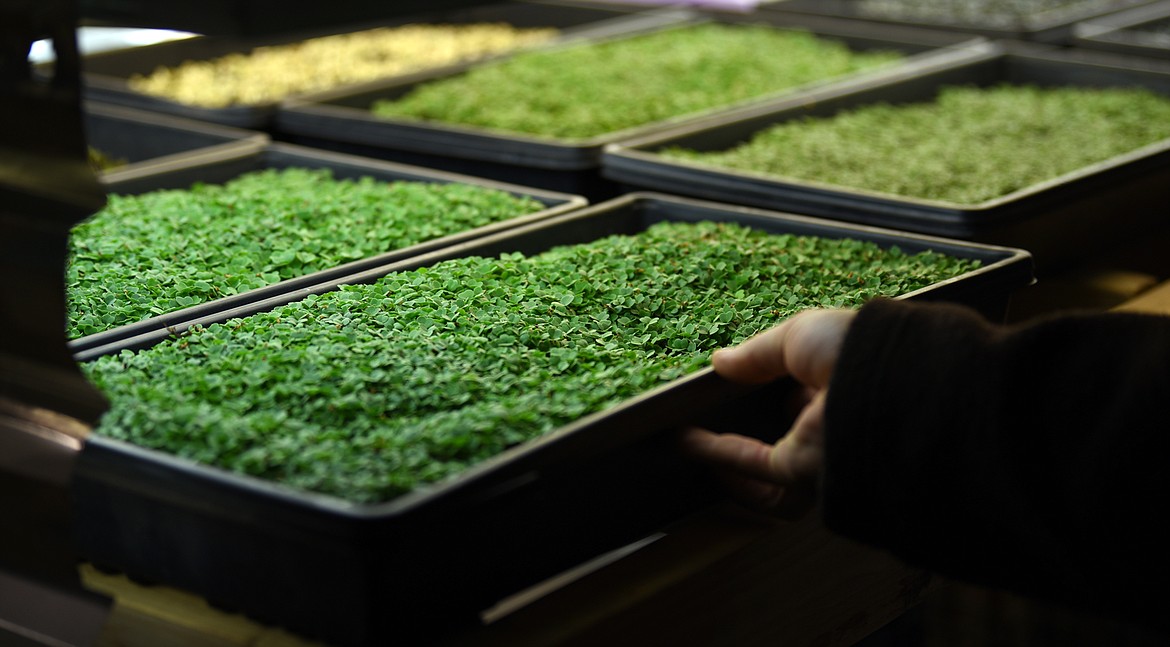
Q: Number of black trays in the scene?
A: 8